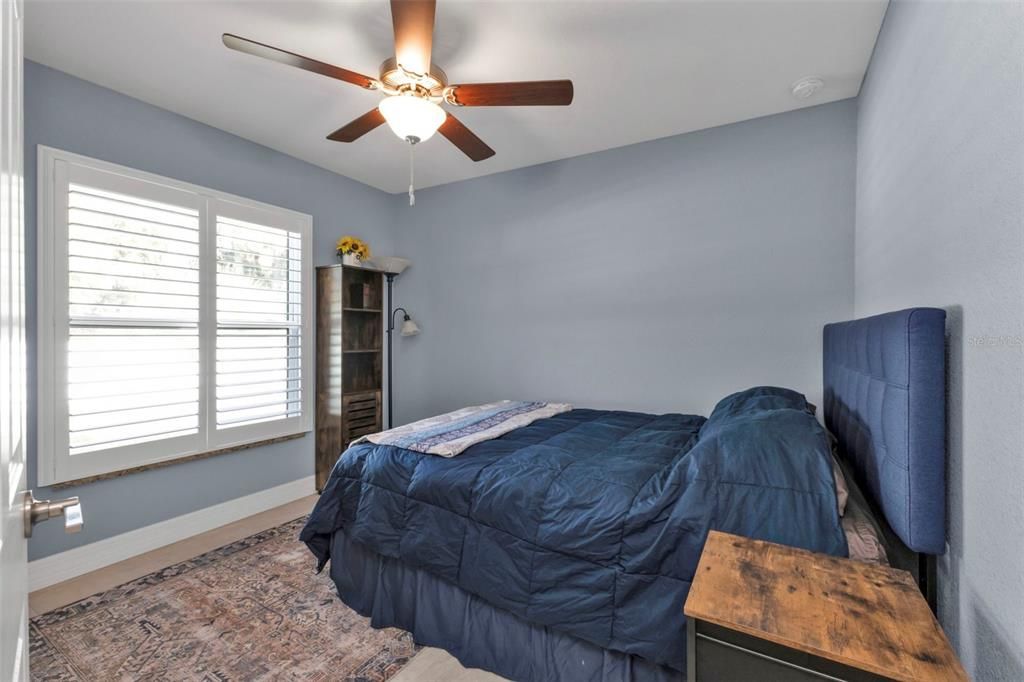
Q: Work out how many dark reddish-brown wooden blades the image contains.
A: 5